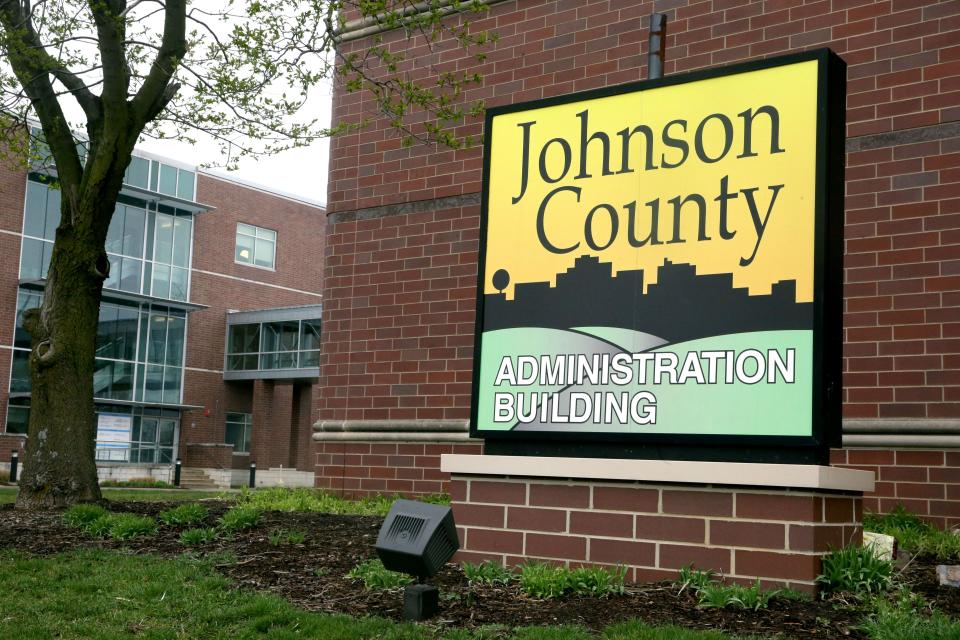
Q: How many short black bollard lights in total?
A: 3